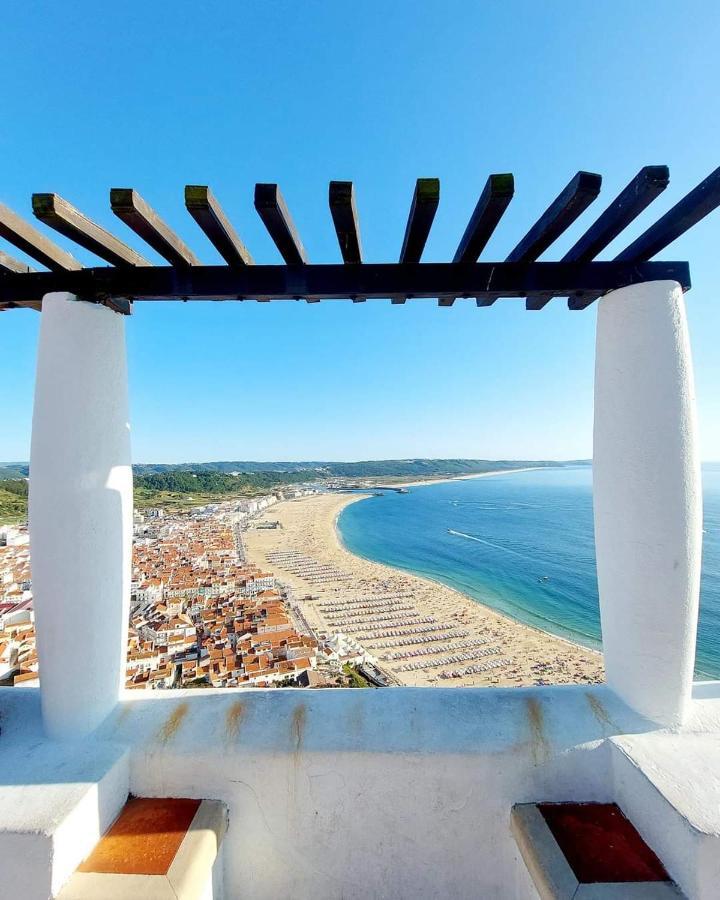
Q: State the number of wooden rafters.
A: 12